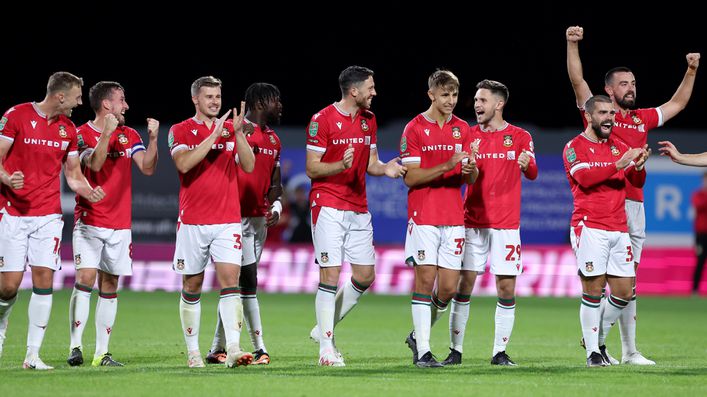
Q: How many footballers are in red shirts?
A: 9